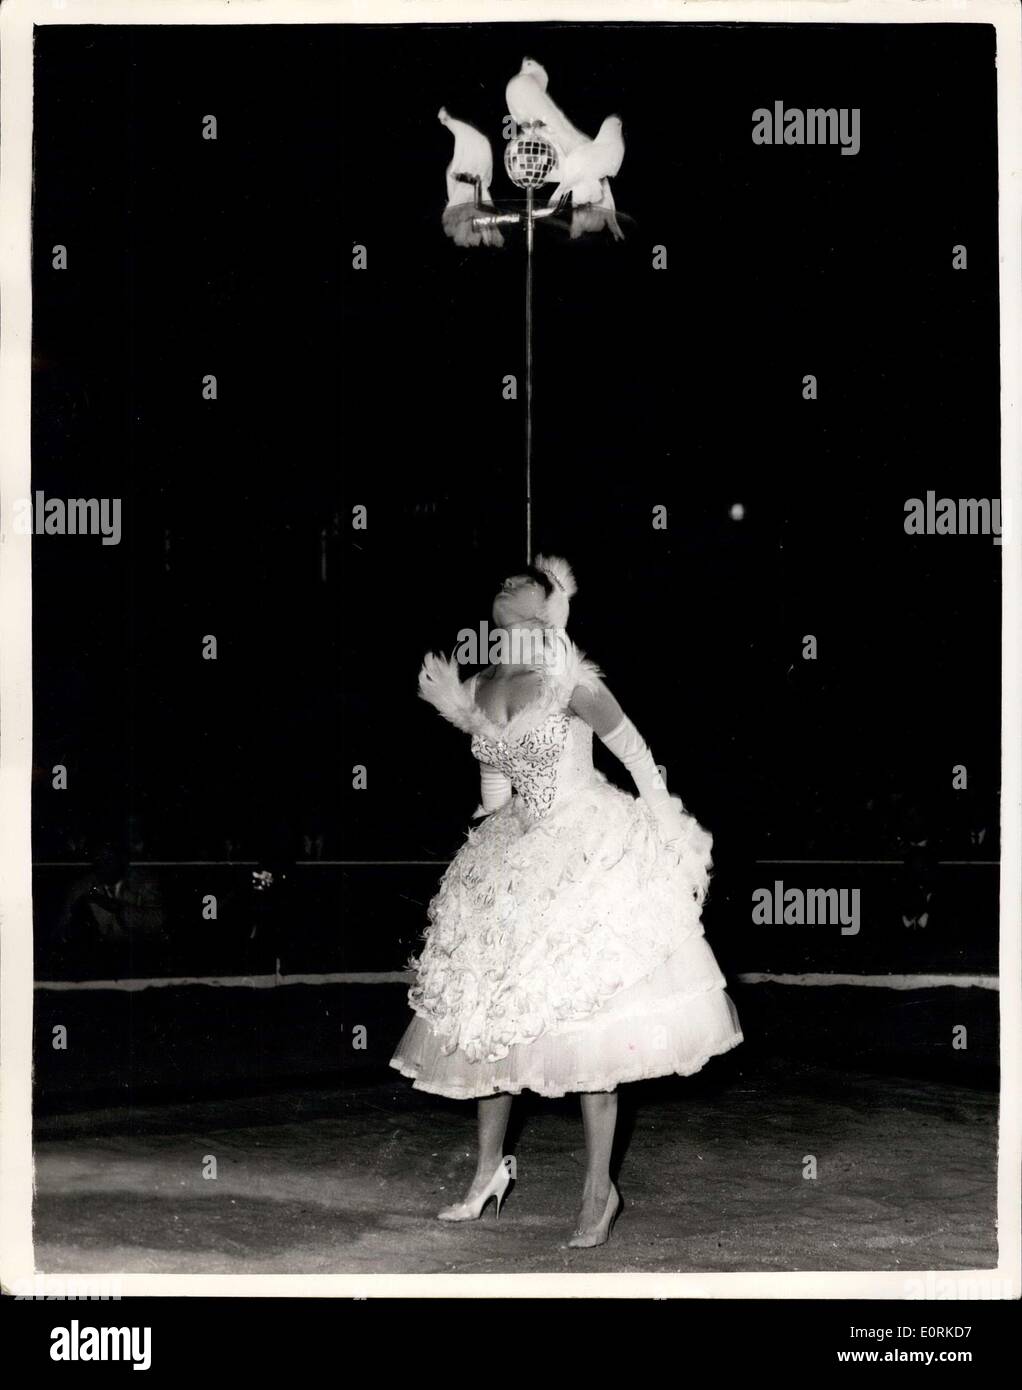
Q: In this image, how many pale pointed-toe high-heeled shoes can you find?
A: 2